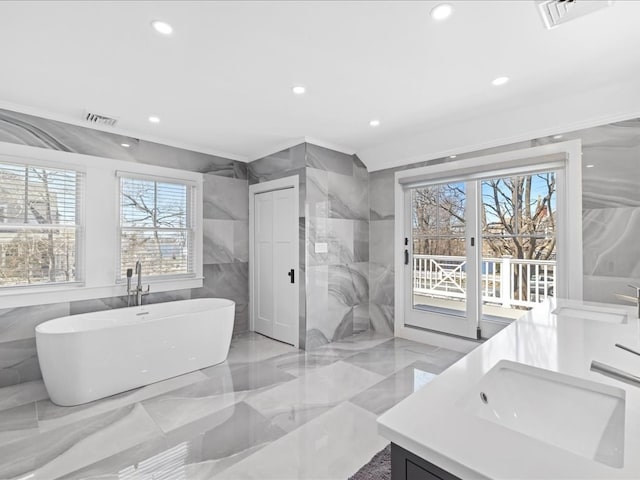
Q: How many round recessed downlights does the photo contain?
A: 6